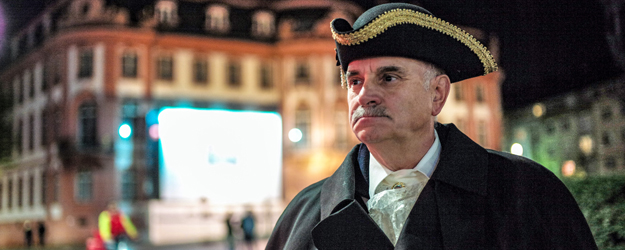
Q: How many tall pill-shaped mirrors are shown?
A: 0